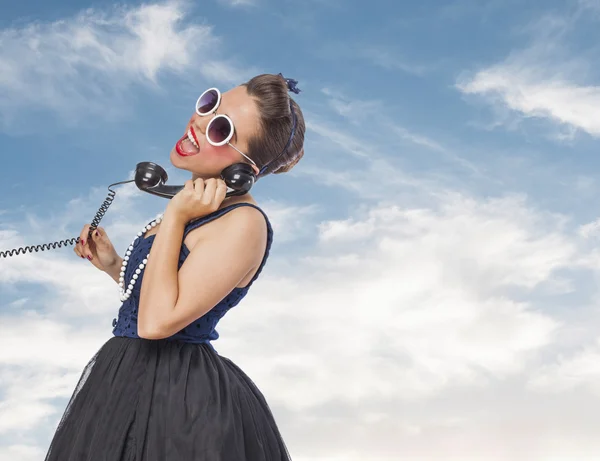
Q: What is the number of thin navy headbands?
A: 1